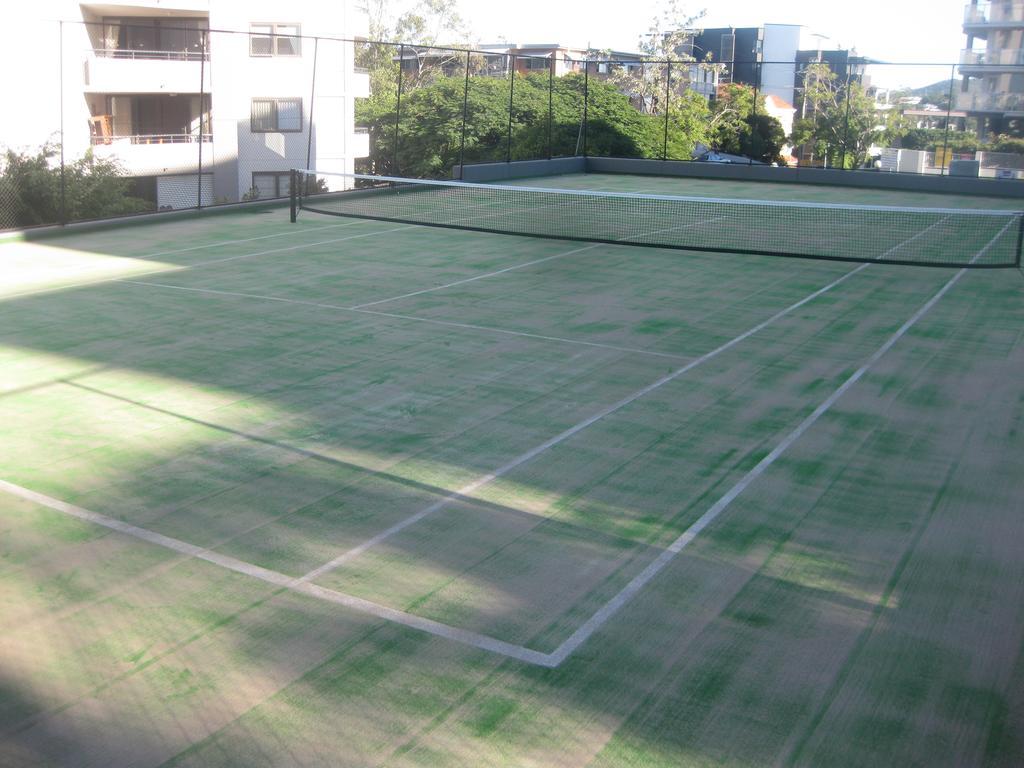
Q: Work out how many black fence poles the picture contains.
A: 12